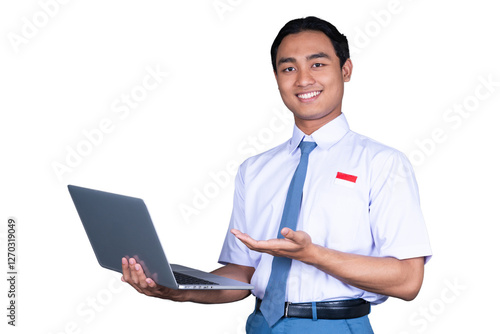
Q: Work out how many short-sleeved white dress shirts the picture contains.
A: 1